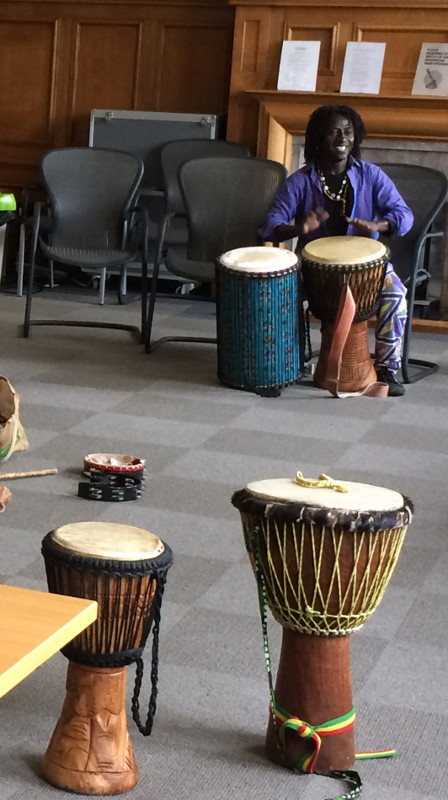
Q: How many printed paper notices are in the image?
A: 3